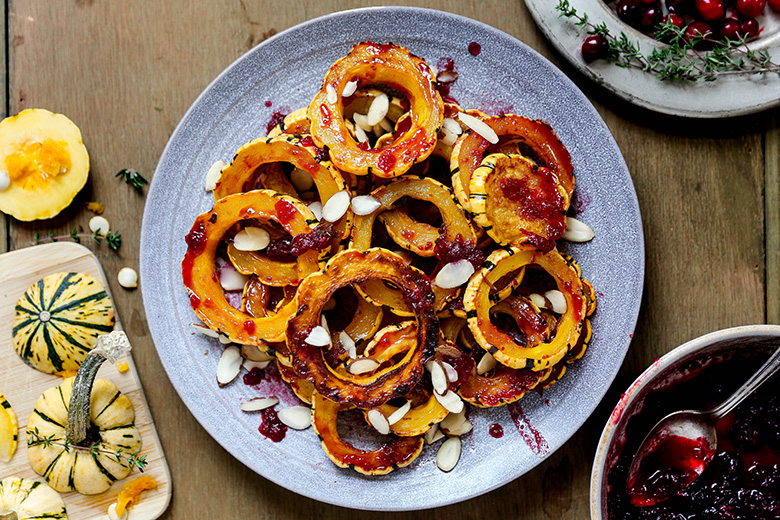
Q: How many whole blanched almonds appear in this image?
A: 0